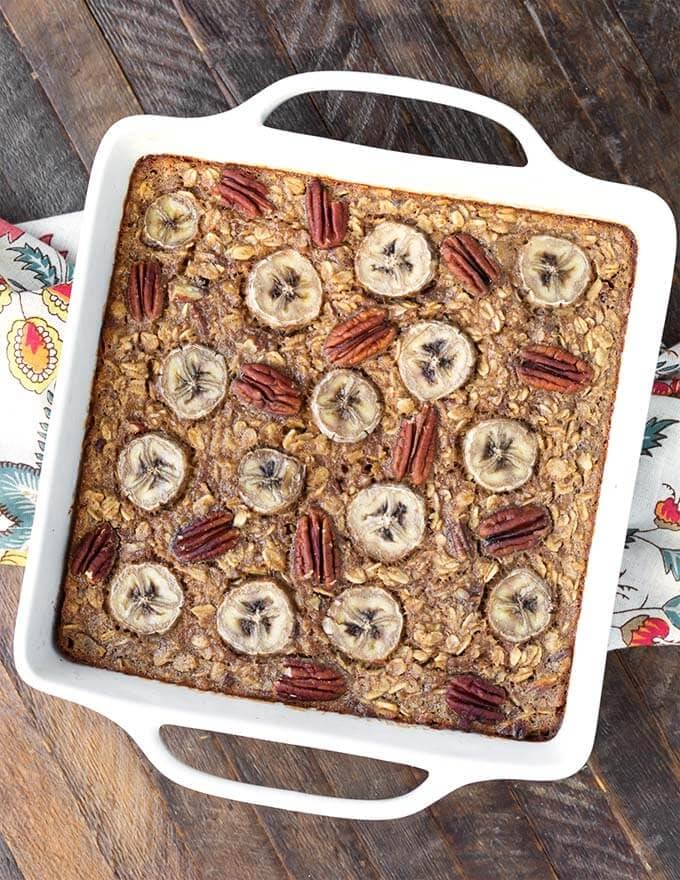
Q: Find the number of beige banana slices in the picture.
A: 15